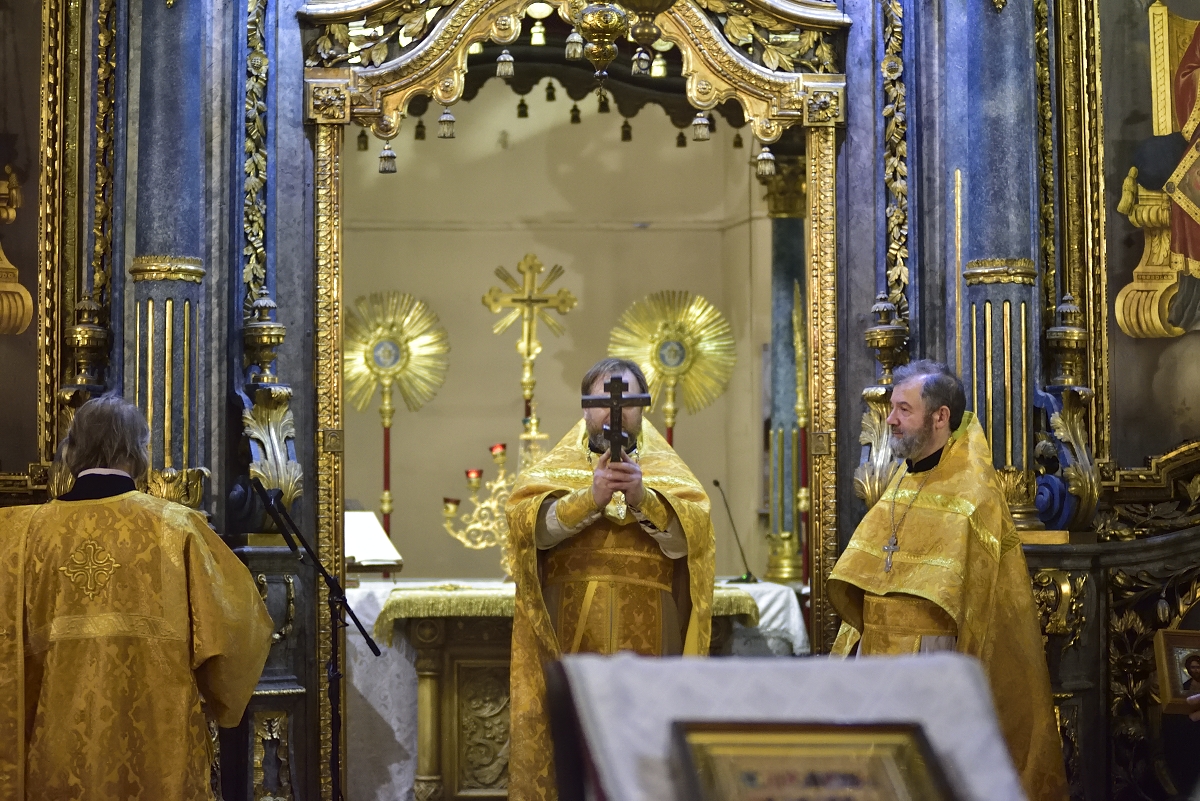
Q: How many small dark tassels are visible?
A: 10